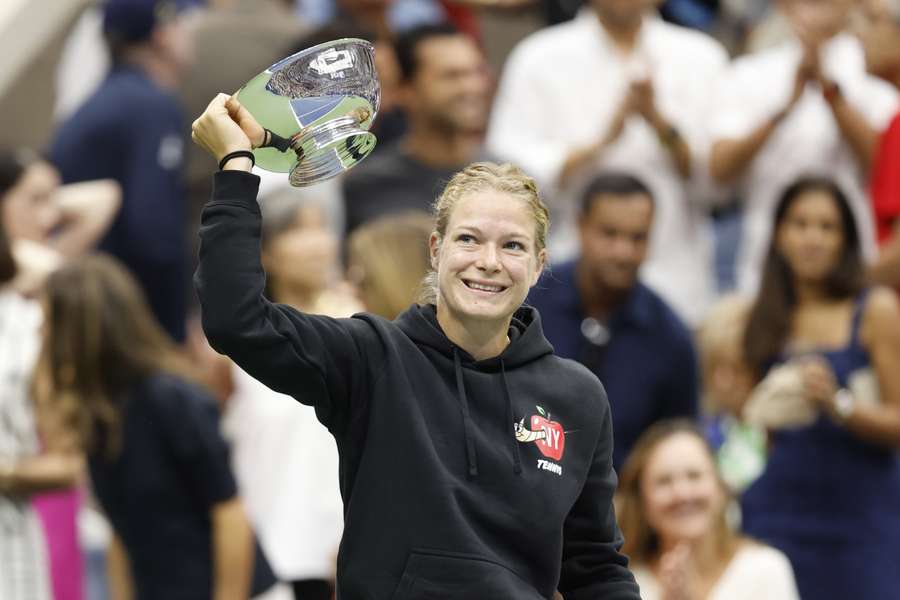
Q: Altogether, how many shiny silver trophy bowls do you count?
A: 1